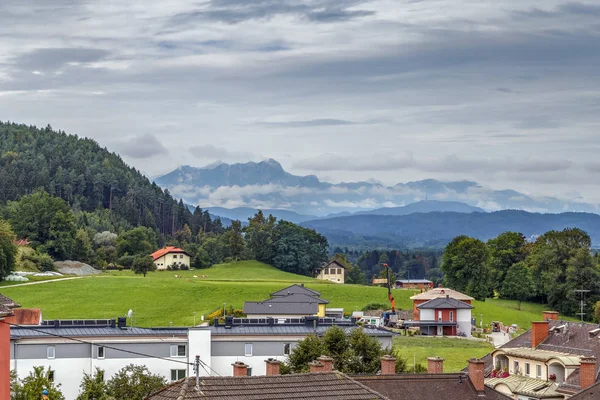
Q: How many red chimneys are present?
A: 10